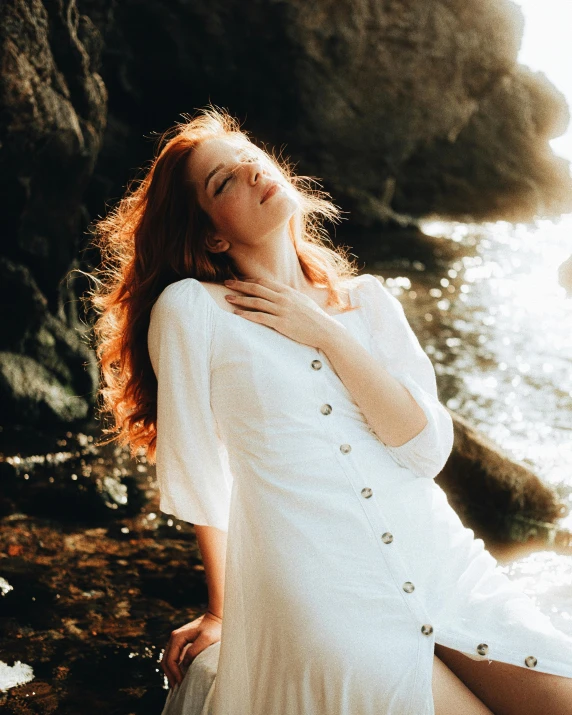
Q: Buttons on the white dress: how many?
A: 9